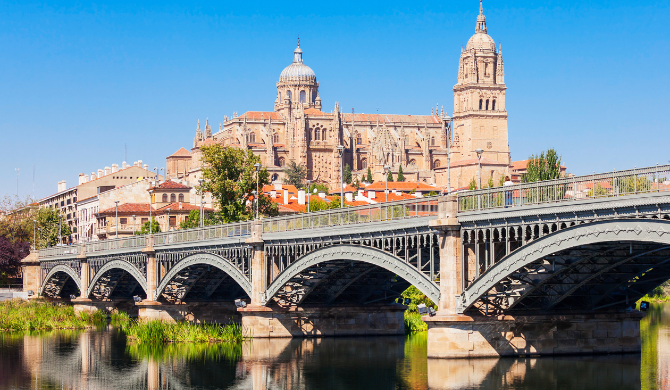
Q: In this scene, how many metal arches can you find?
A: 5